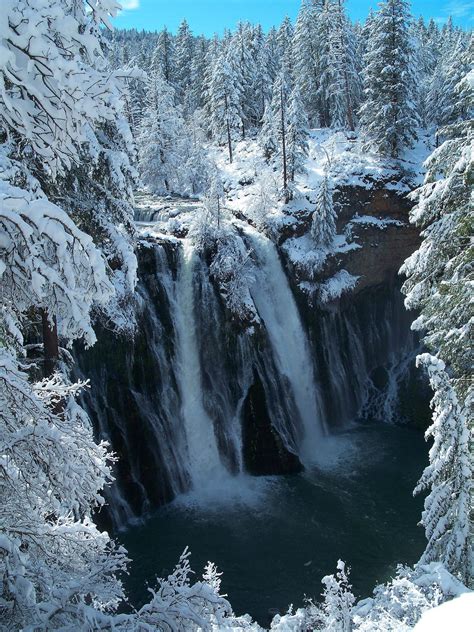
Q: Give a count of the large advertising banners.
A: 0